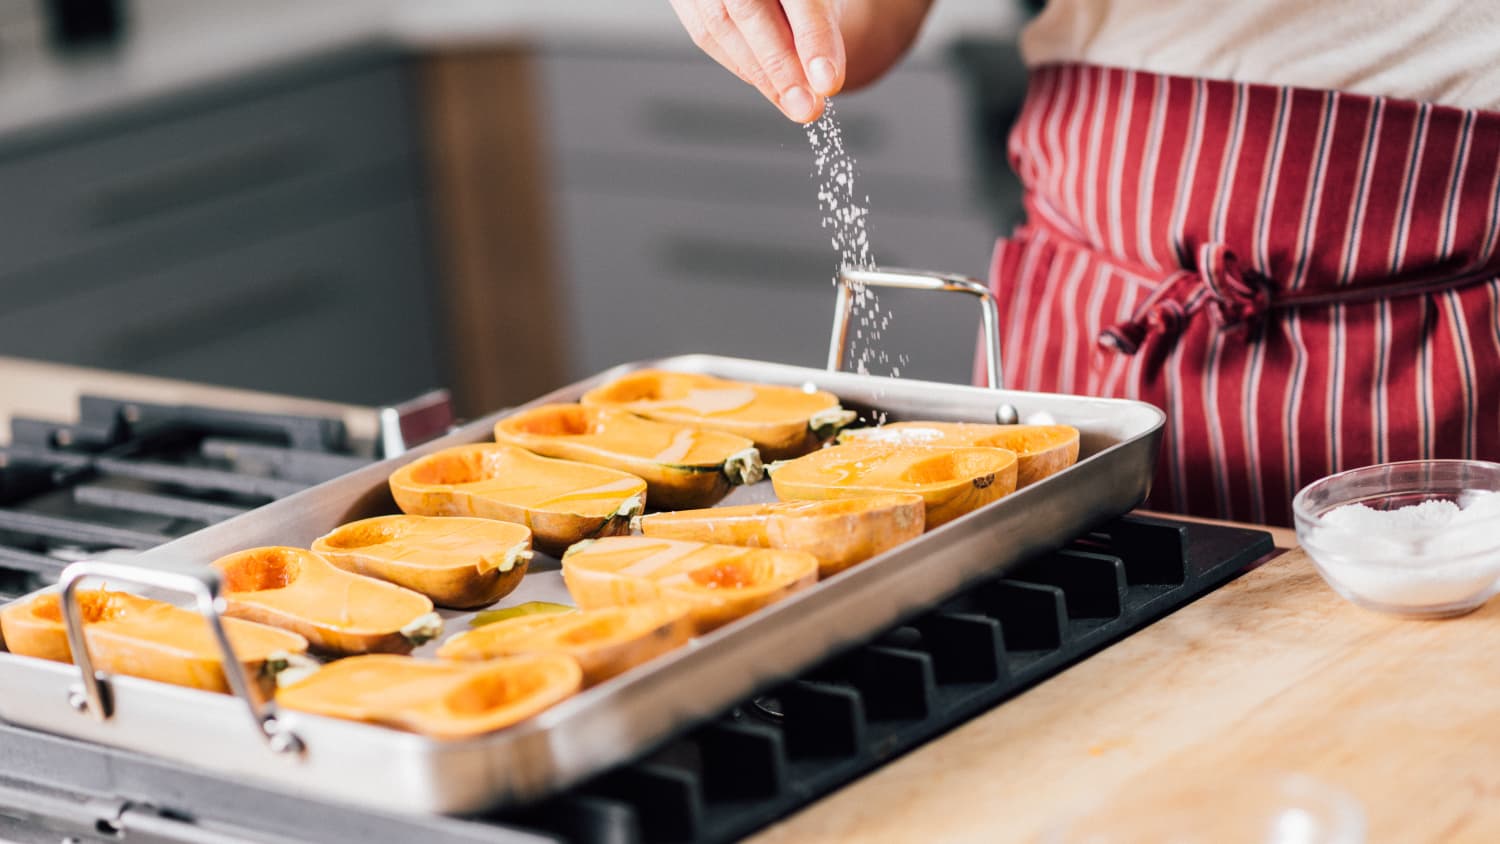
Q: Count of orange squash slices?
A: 12